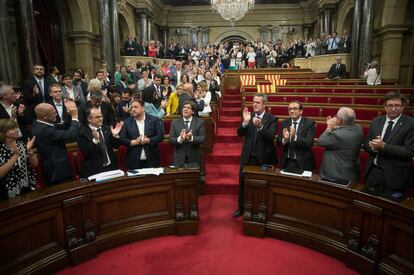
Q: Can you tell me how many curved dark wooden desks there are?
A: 2